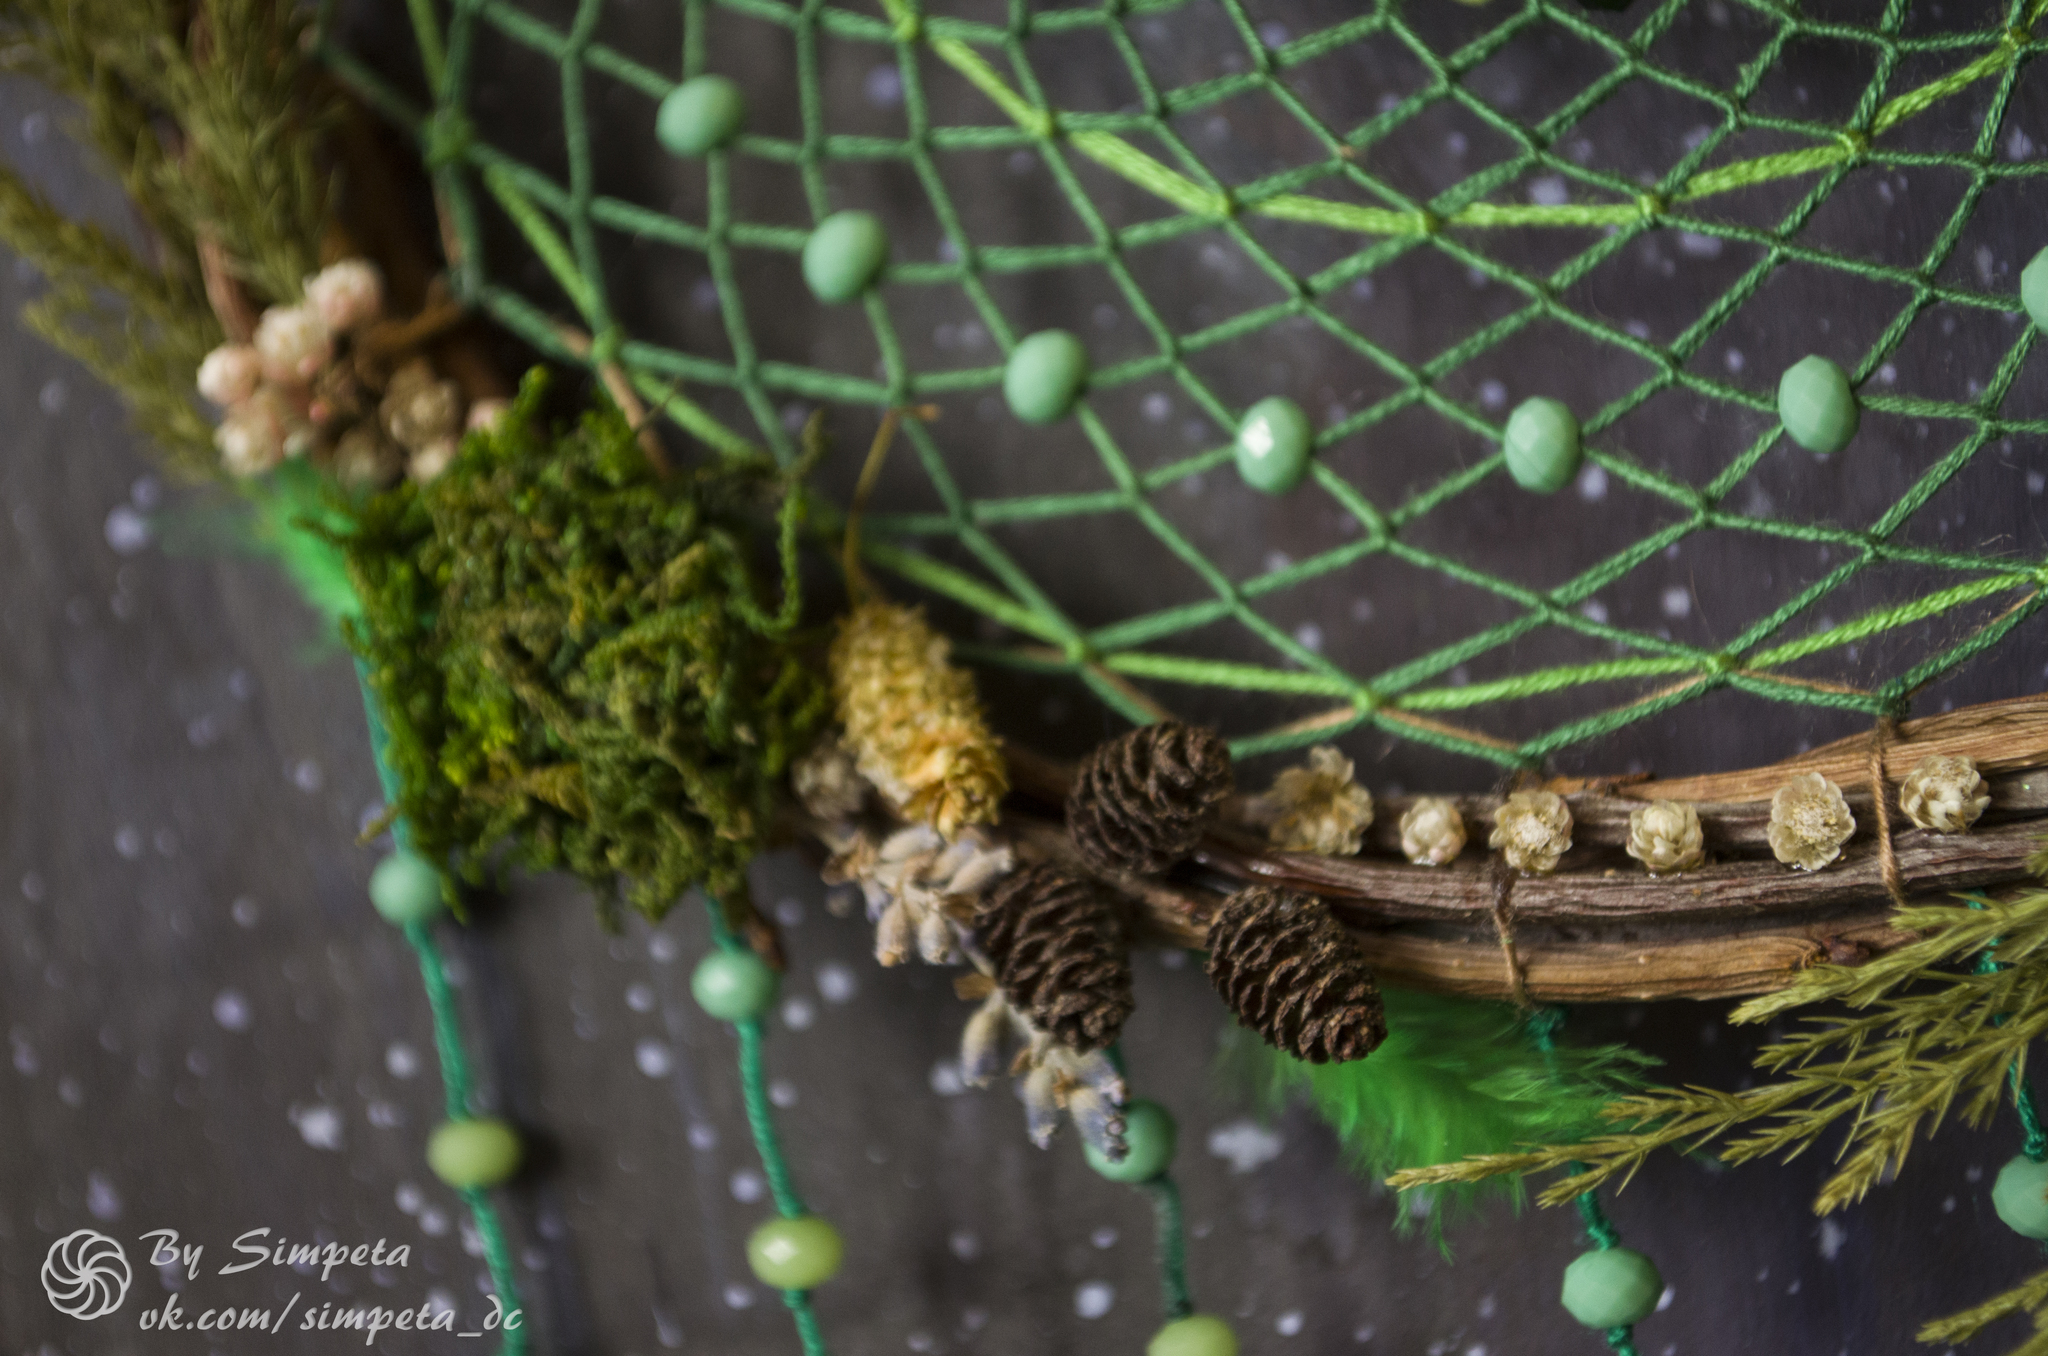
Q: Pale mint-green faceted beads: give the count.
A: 12